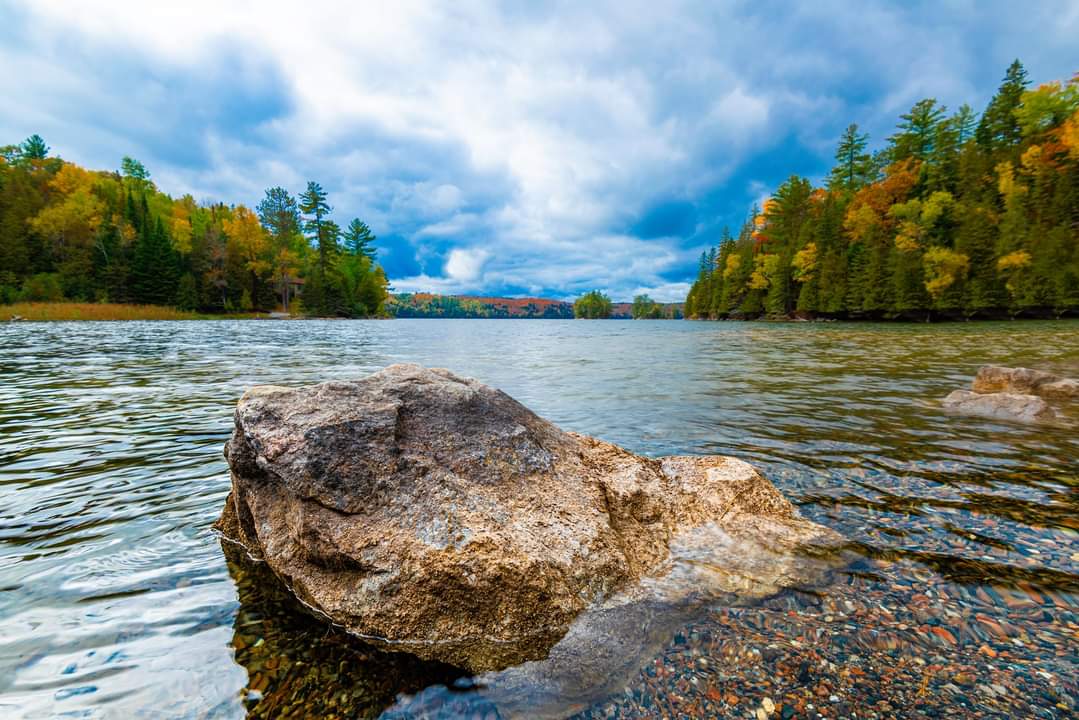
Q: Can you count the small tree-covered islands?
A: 2